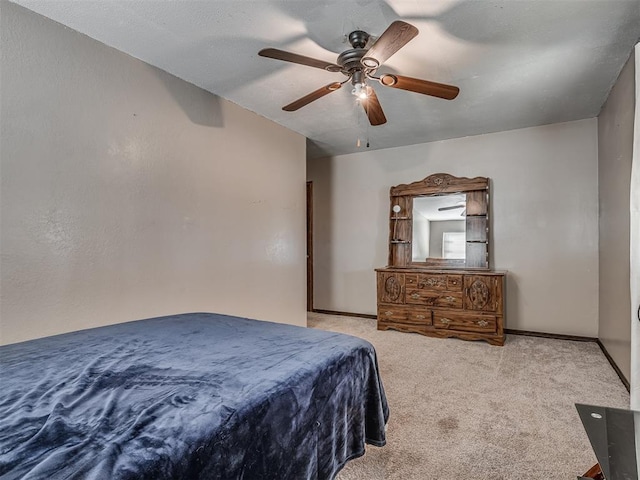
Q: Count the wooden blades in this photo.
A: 5